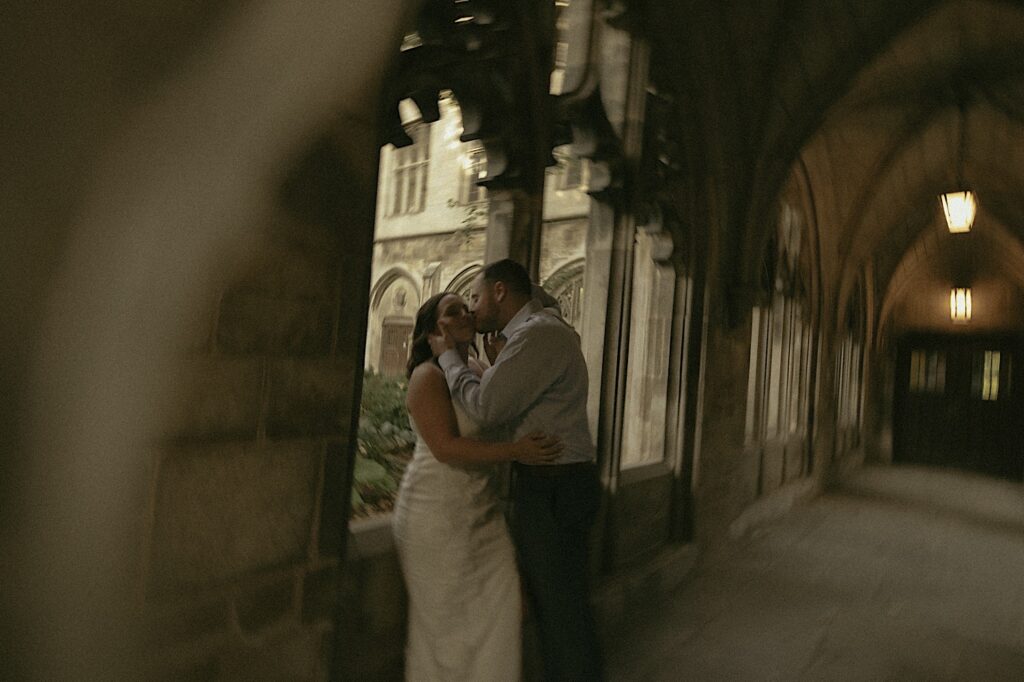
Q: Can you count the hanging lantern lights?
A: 2